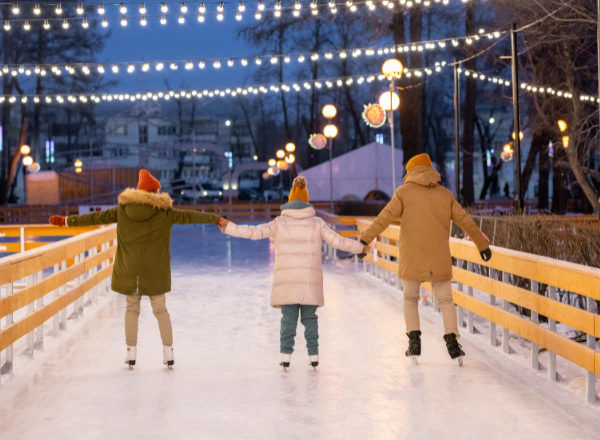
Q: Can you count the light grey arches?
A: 2